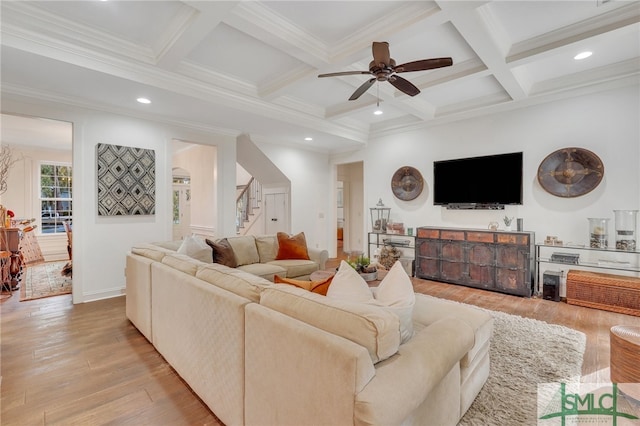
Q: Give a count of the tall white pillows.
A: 2